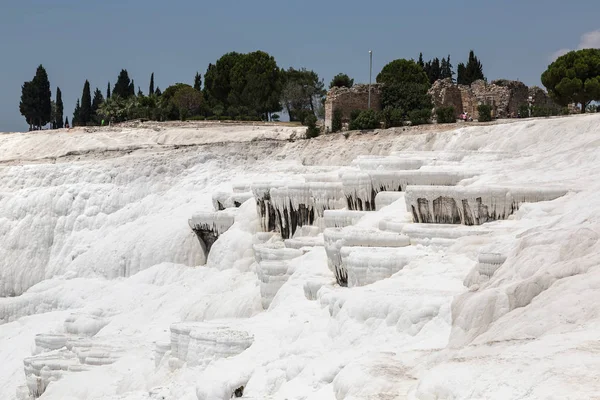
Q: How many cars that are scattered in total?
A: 0